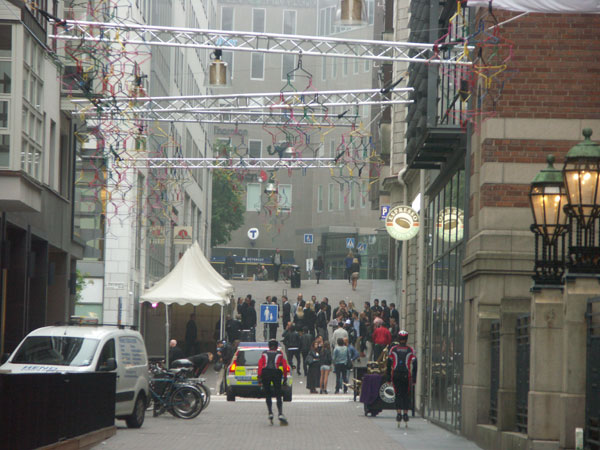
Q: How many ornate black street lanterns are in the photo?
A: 2